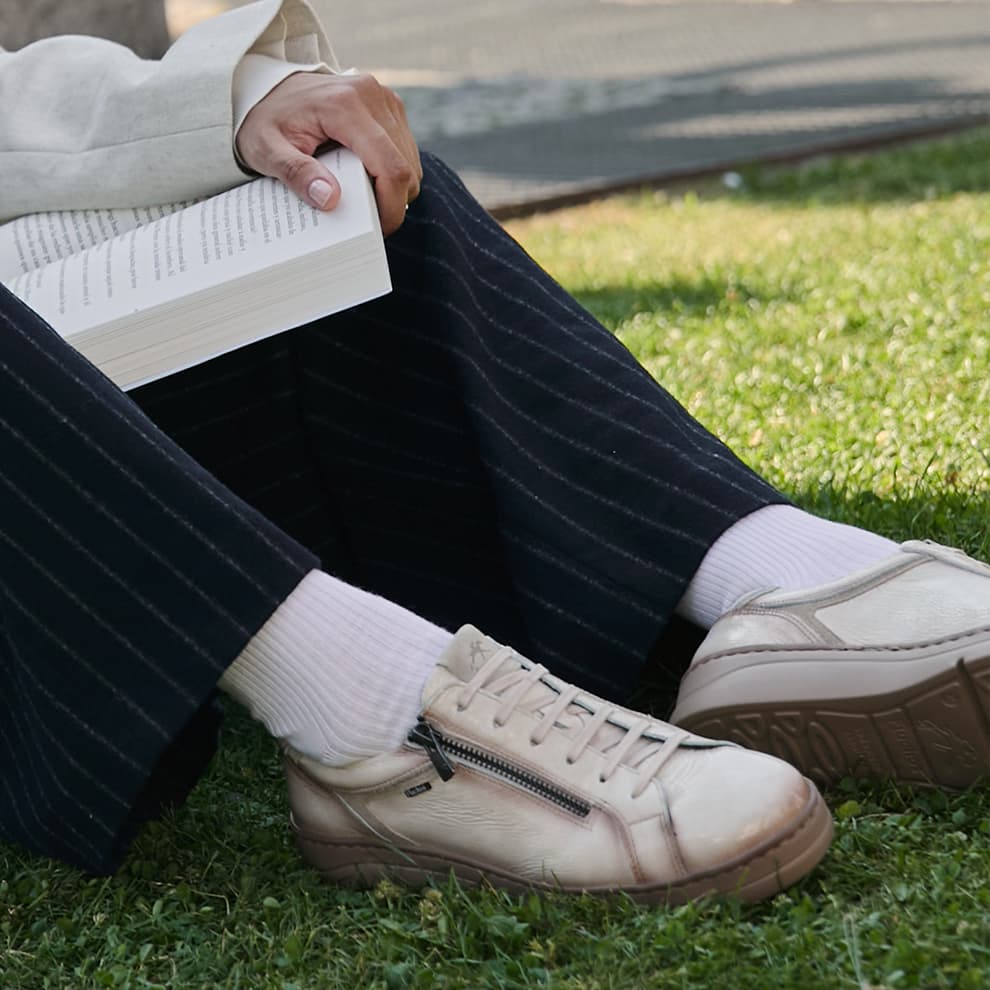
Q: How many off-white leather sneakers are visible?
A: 2